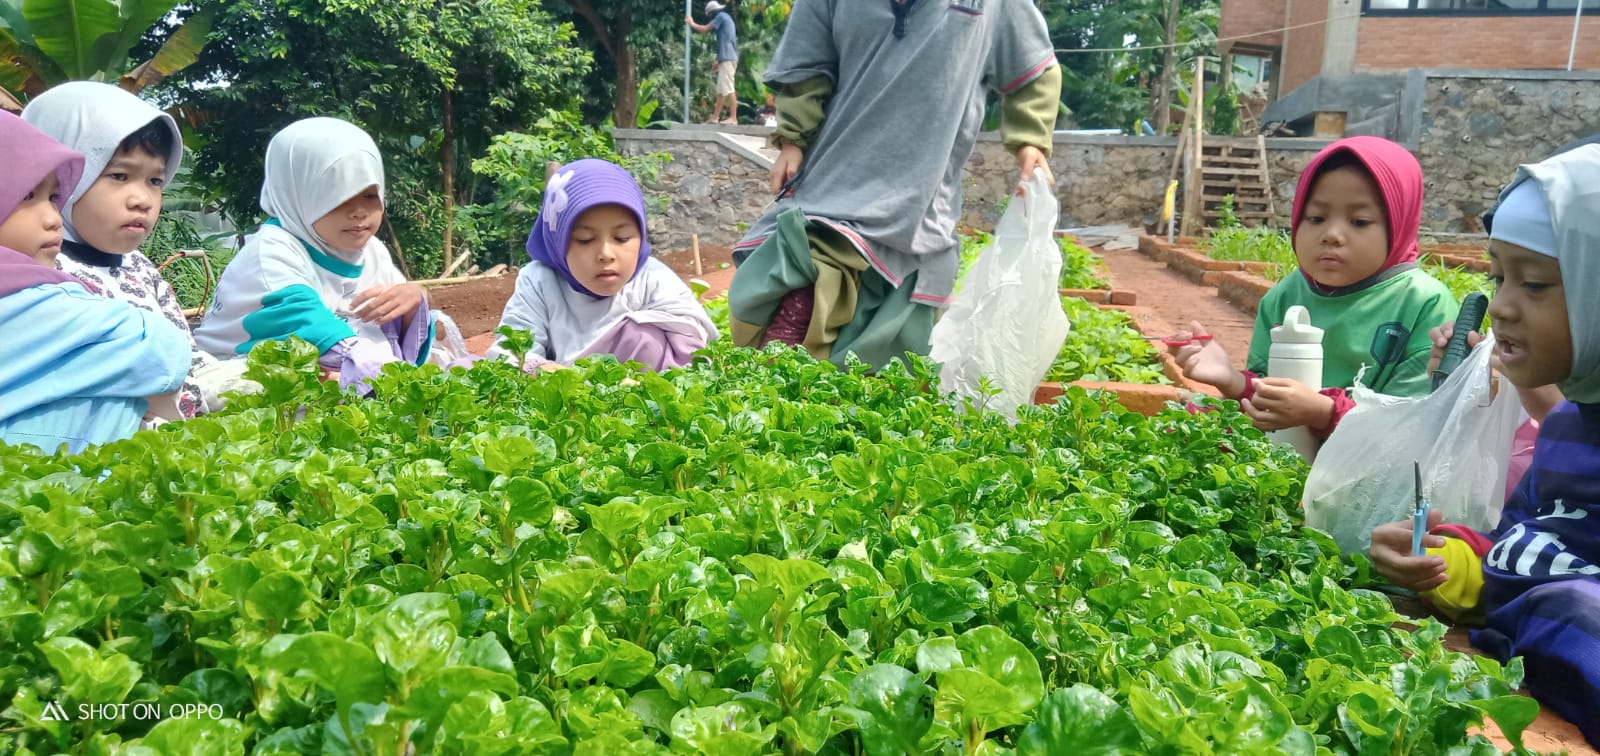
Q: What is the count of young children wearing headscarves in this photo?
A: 6